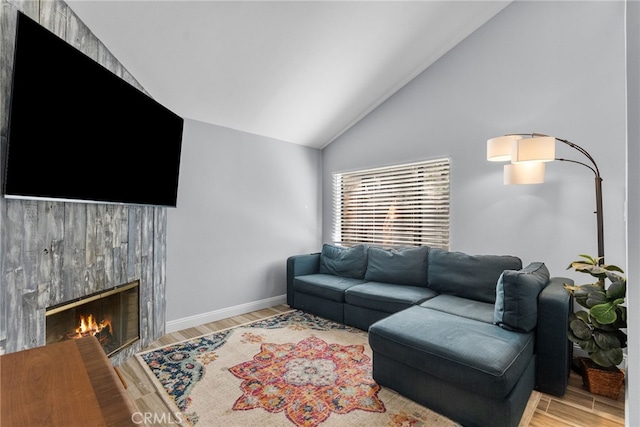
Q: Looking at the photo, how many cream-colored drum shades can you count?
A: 3